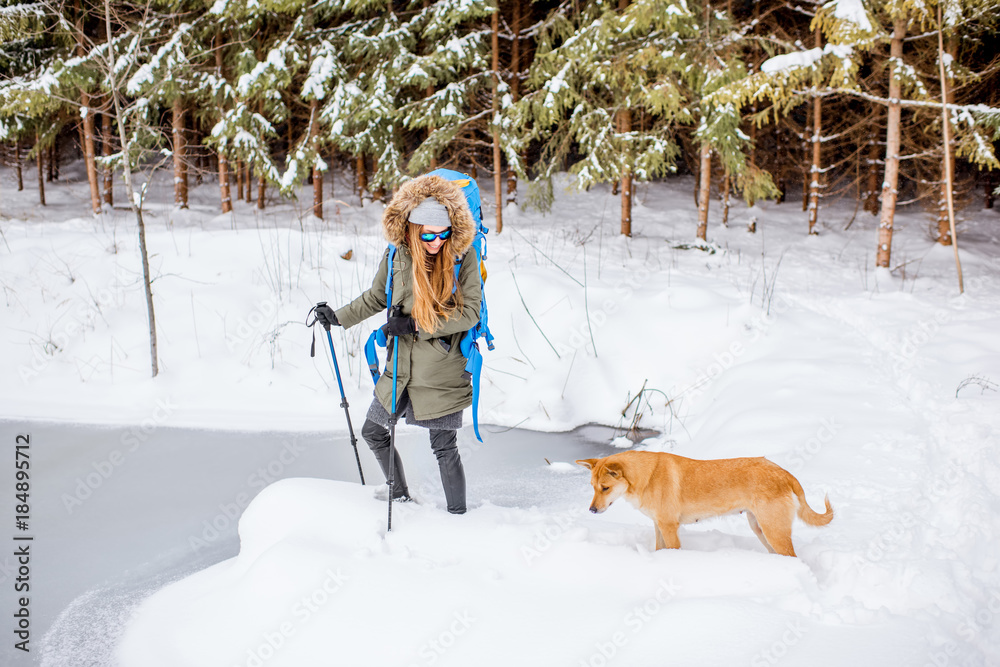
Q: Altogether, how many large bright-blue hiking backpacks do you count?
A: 1